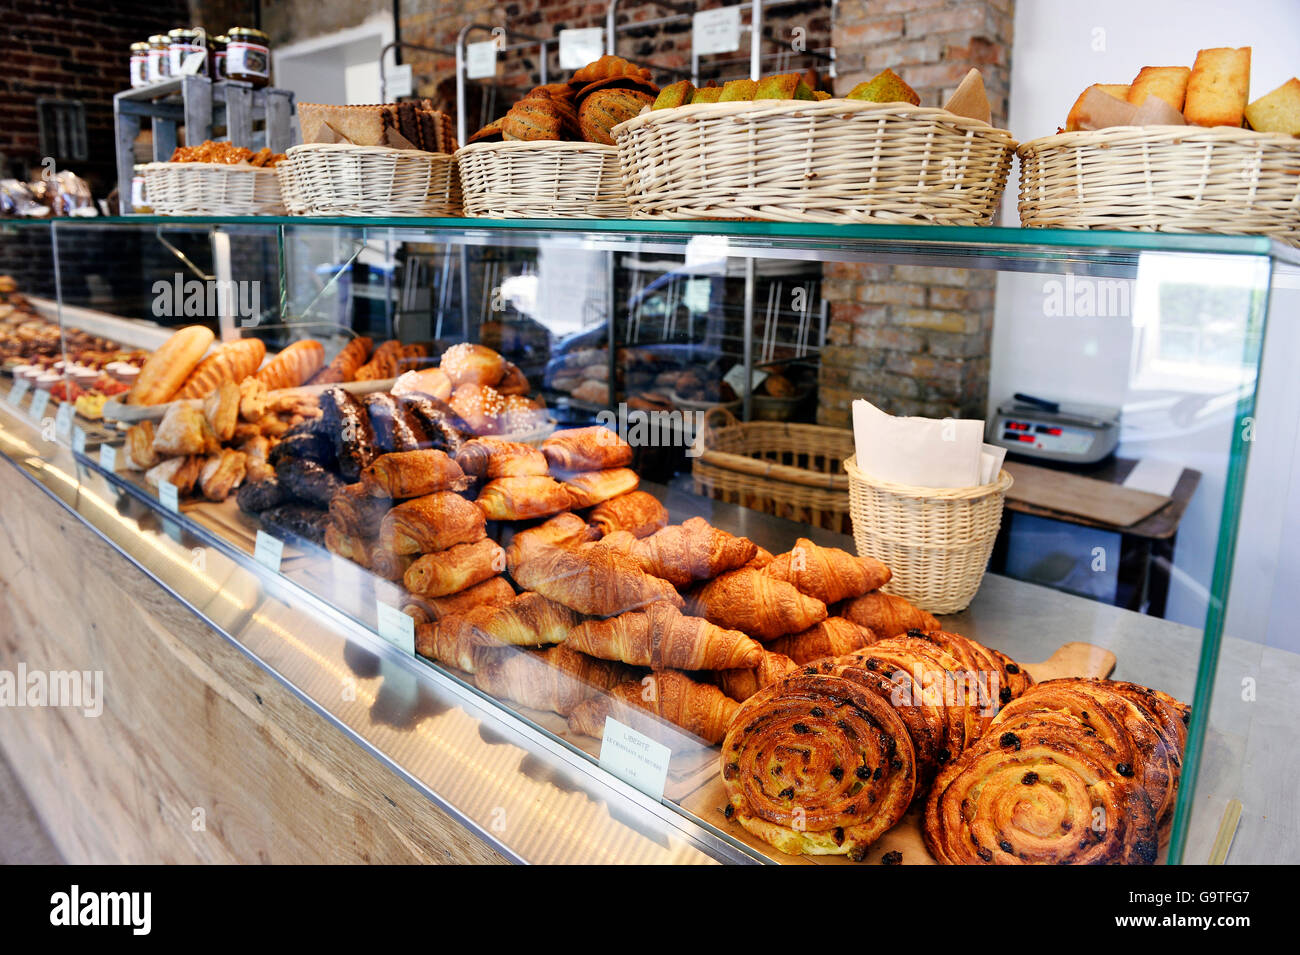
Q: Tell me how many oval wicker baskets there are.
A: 5